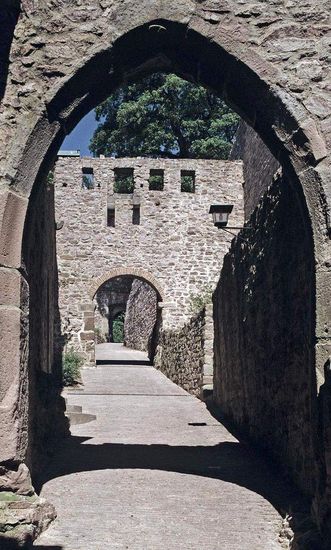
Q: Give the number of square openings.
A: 4